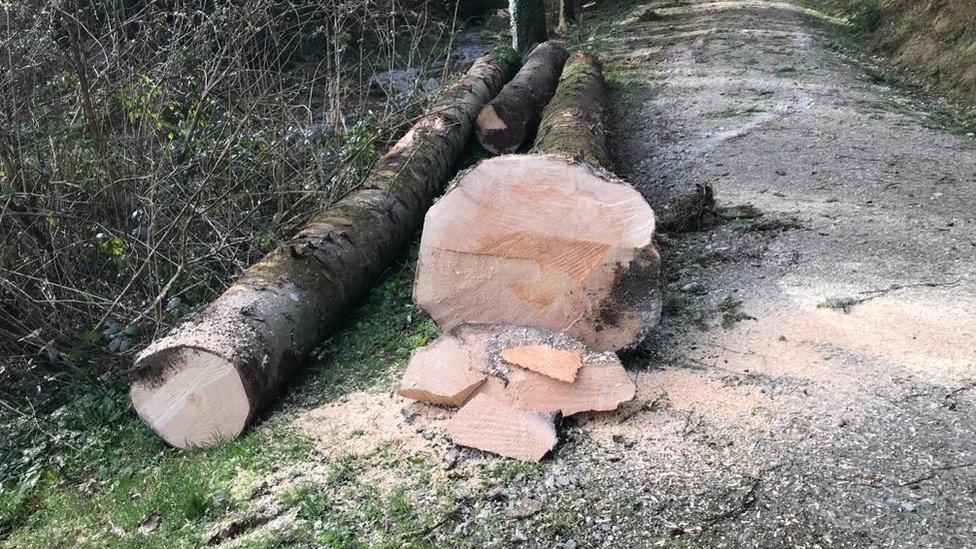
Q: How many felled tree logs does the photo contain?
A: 3